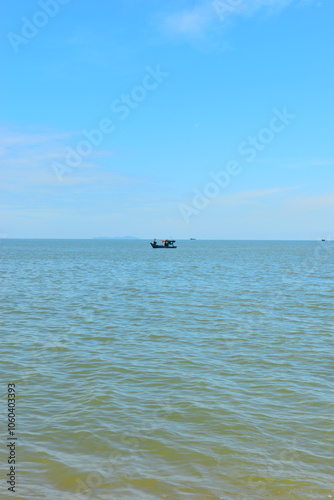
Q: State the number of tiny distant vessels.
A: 2